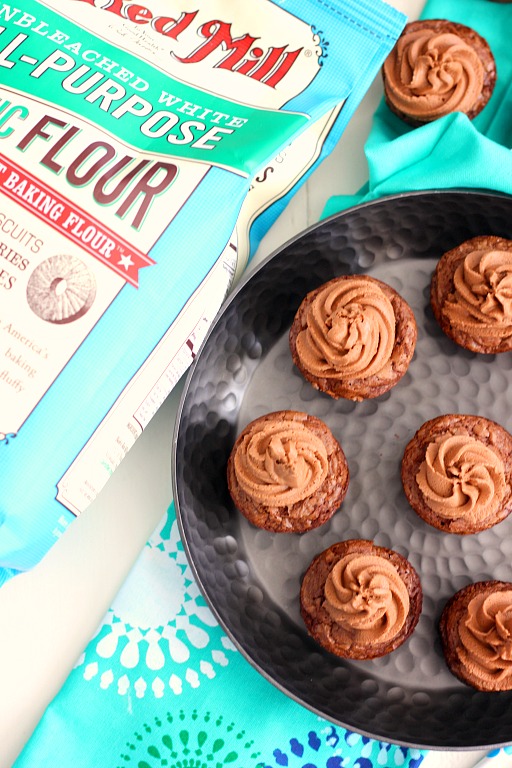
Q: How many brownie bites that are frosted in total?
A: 7